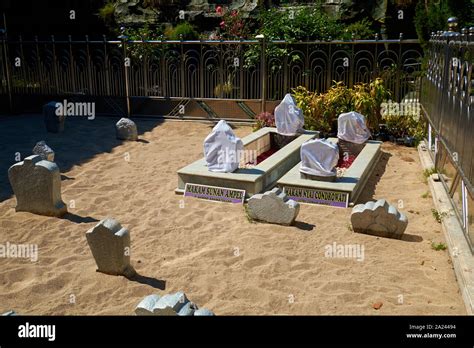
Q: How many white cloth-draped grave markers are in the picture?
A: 4